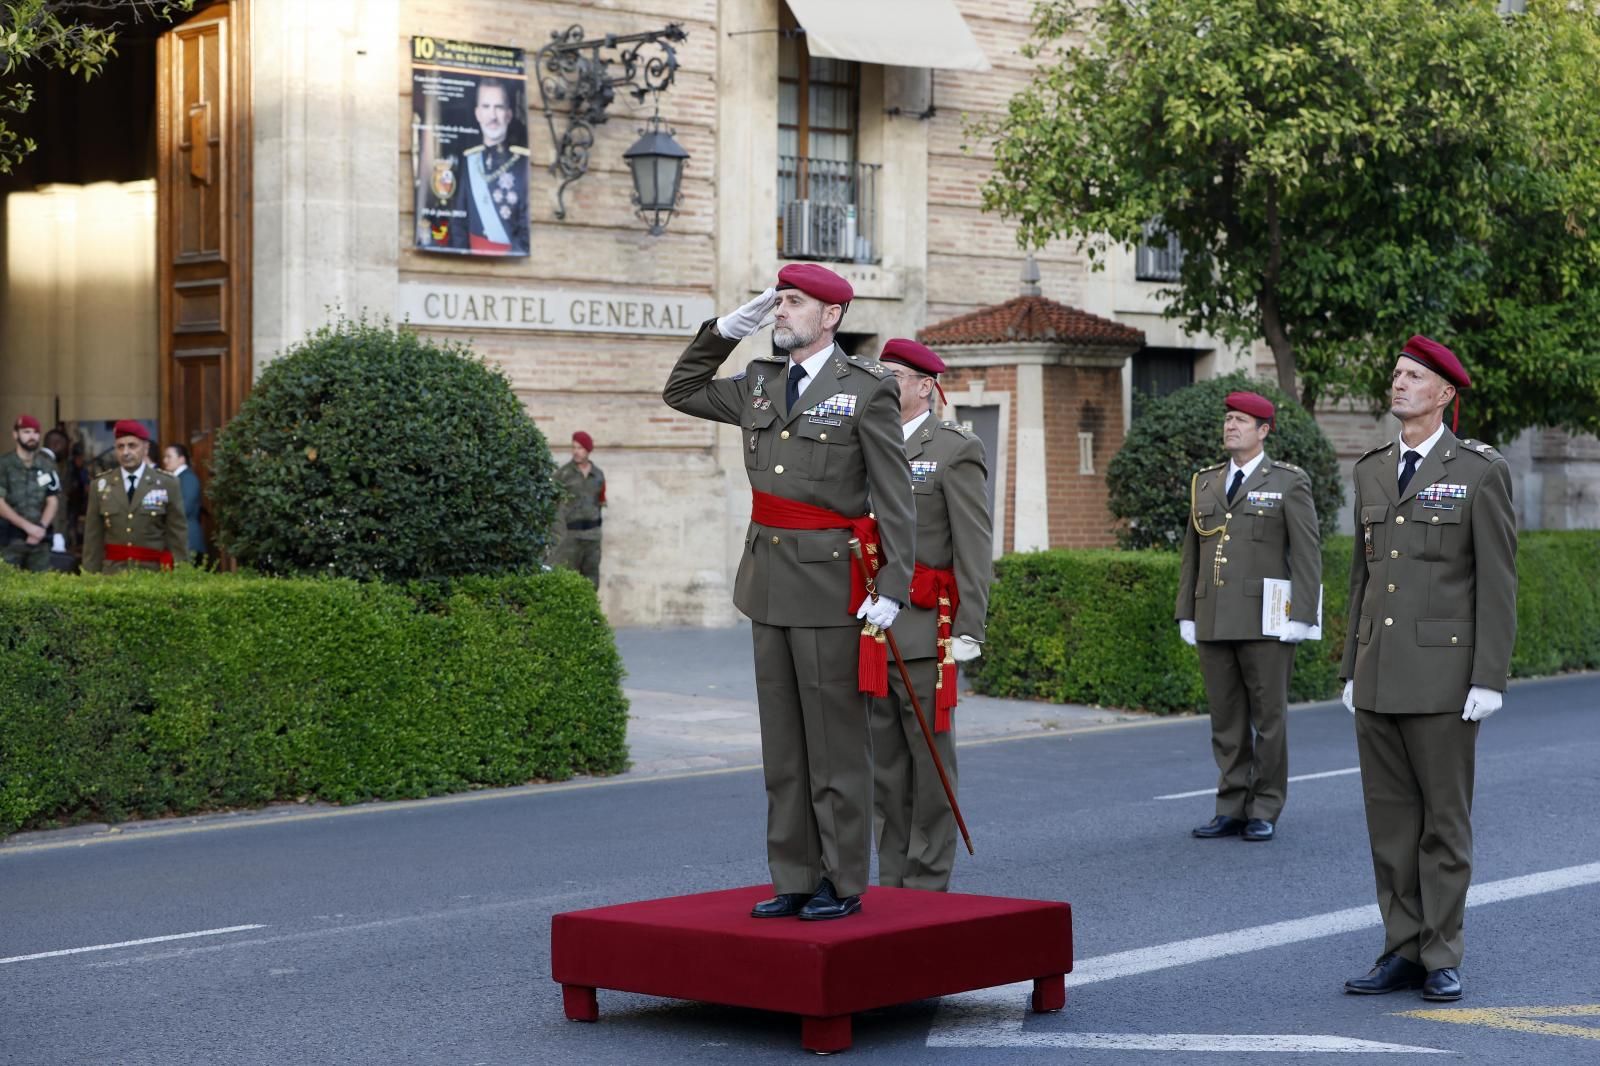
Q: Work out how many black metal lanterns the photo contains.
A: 1